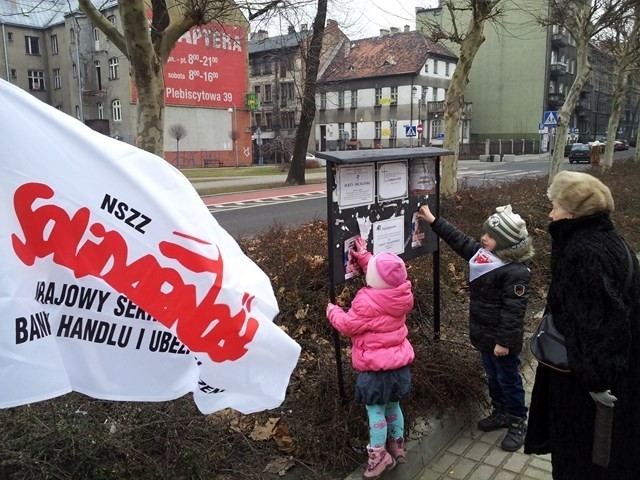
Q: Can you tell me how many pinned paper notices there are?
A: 6